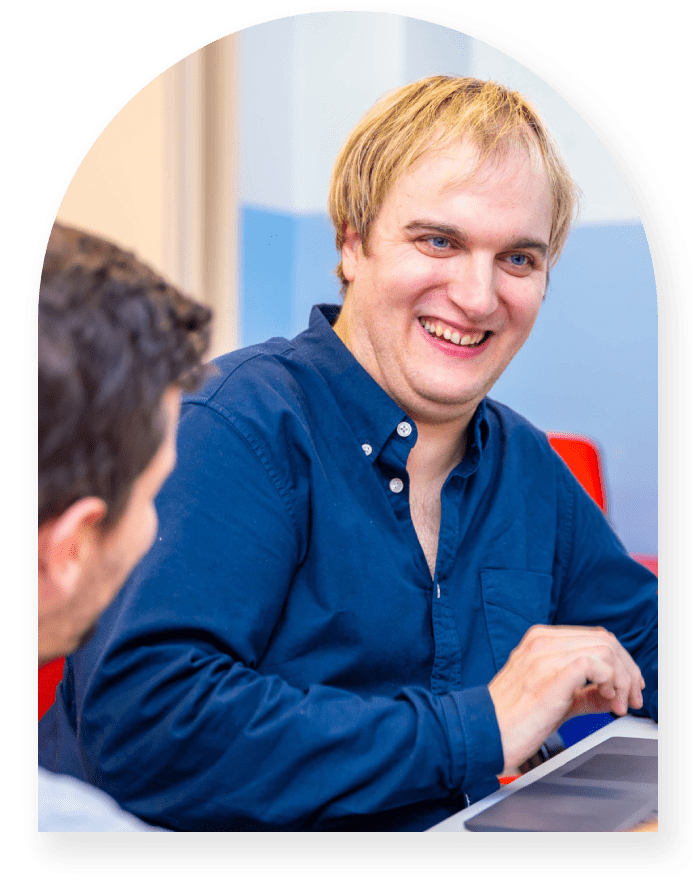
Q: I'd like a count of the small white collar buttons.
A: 3